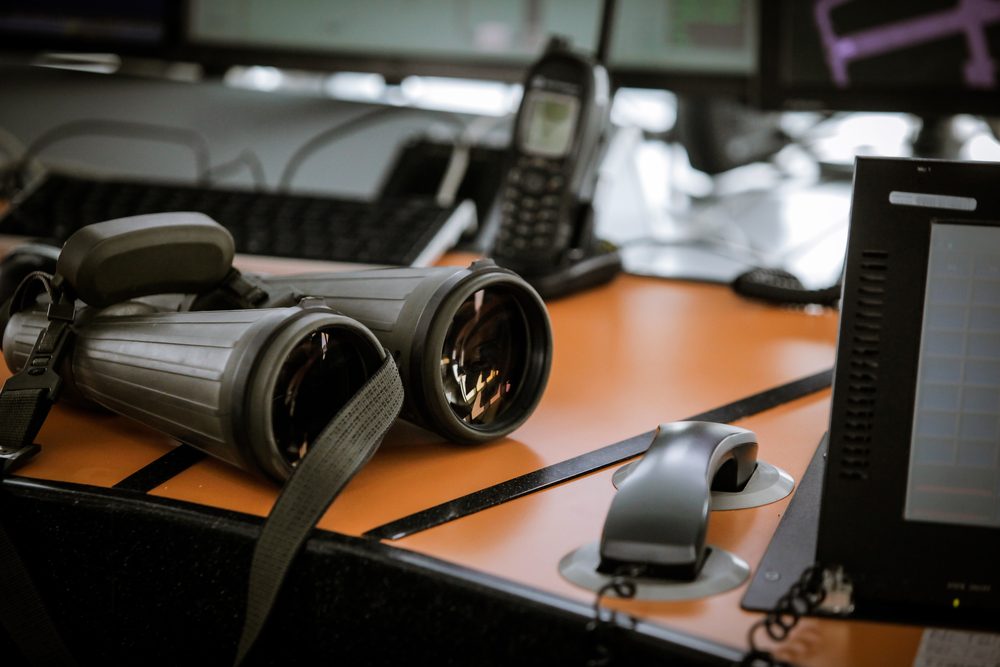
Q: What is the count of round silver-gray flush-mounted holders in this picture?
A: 2